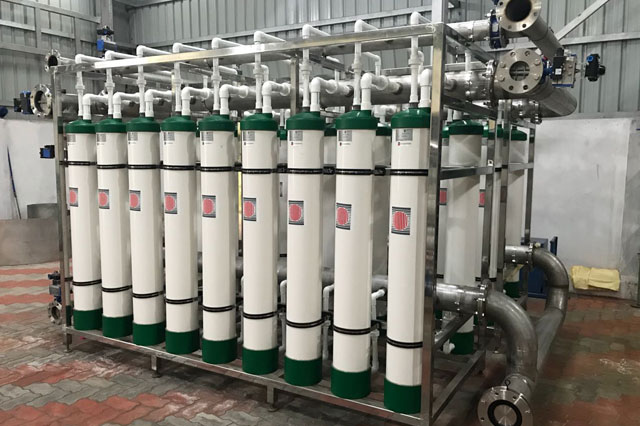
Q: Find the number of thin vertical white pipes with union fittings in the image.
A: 9